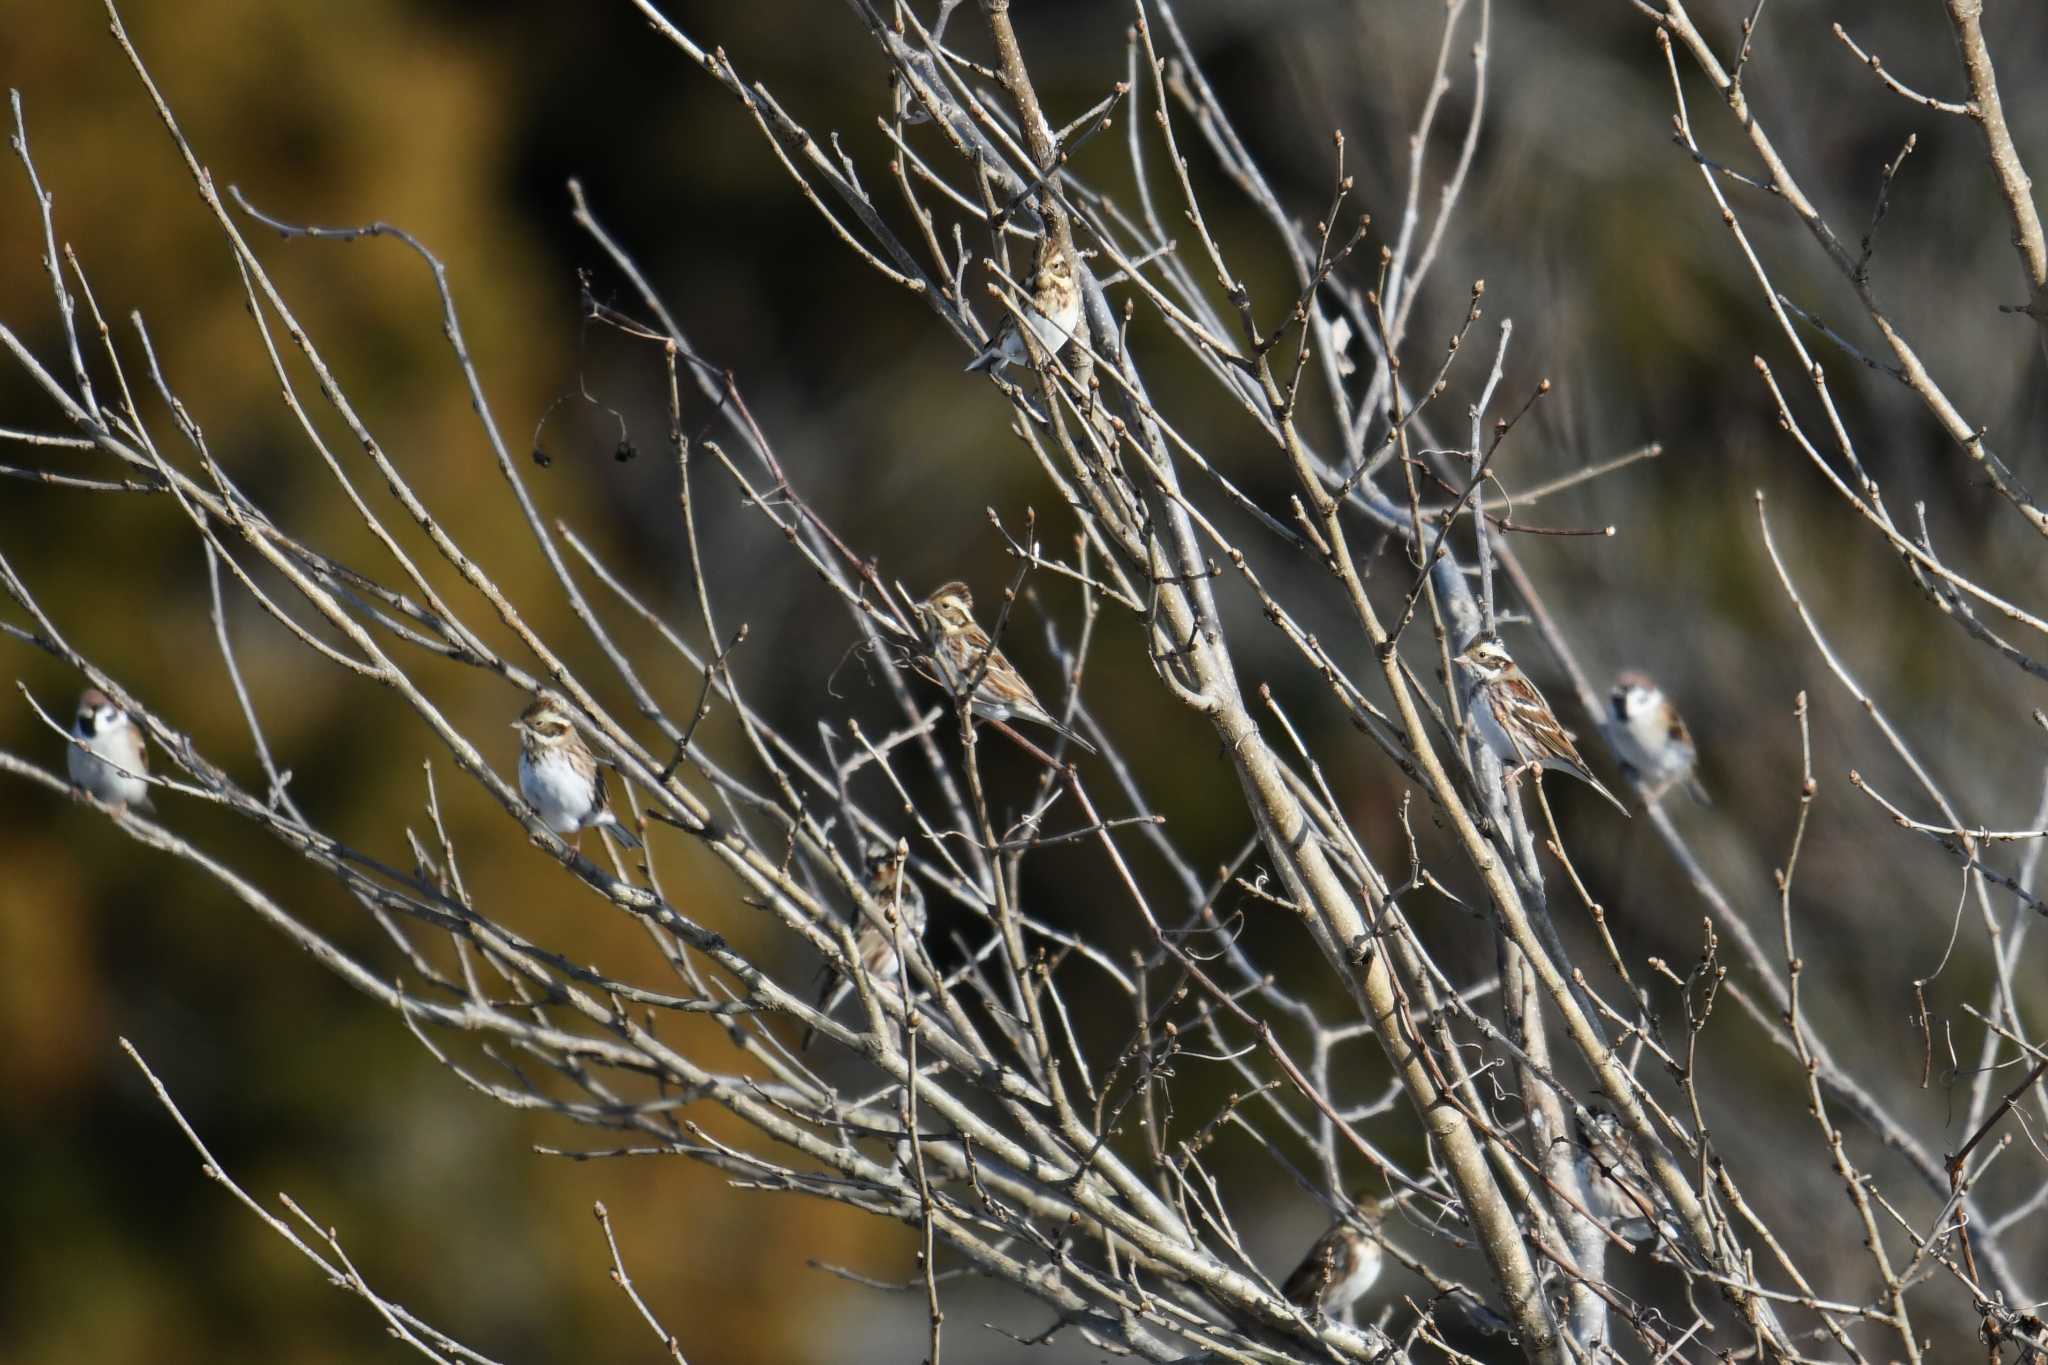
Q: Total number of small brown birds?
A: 9